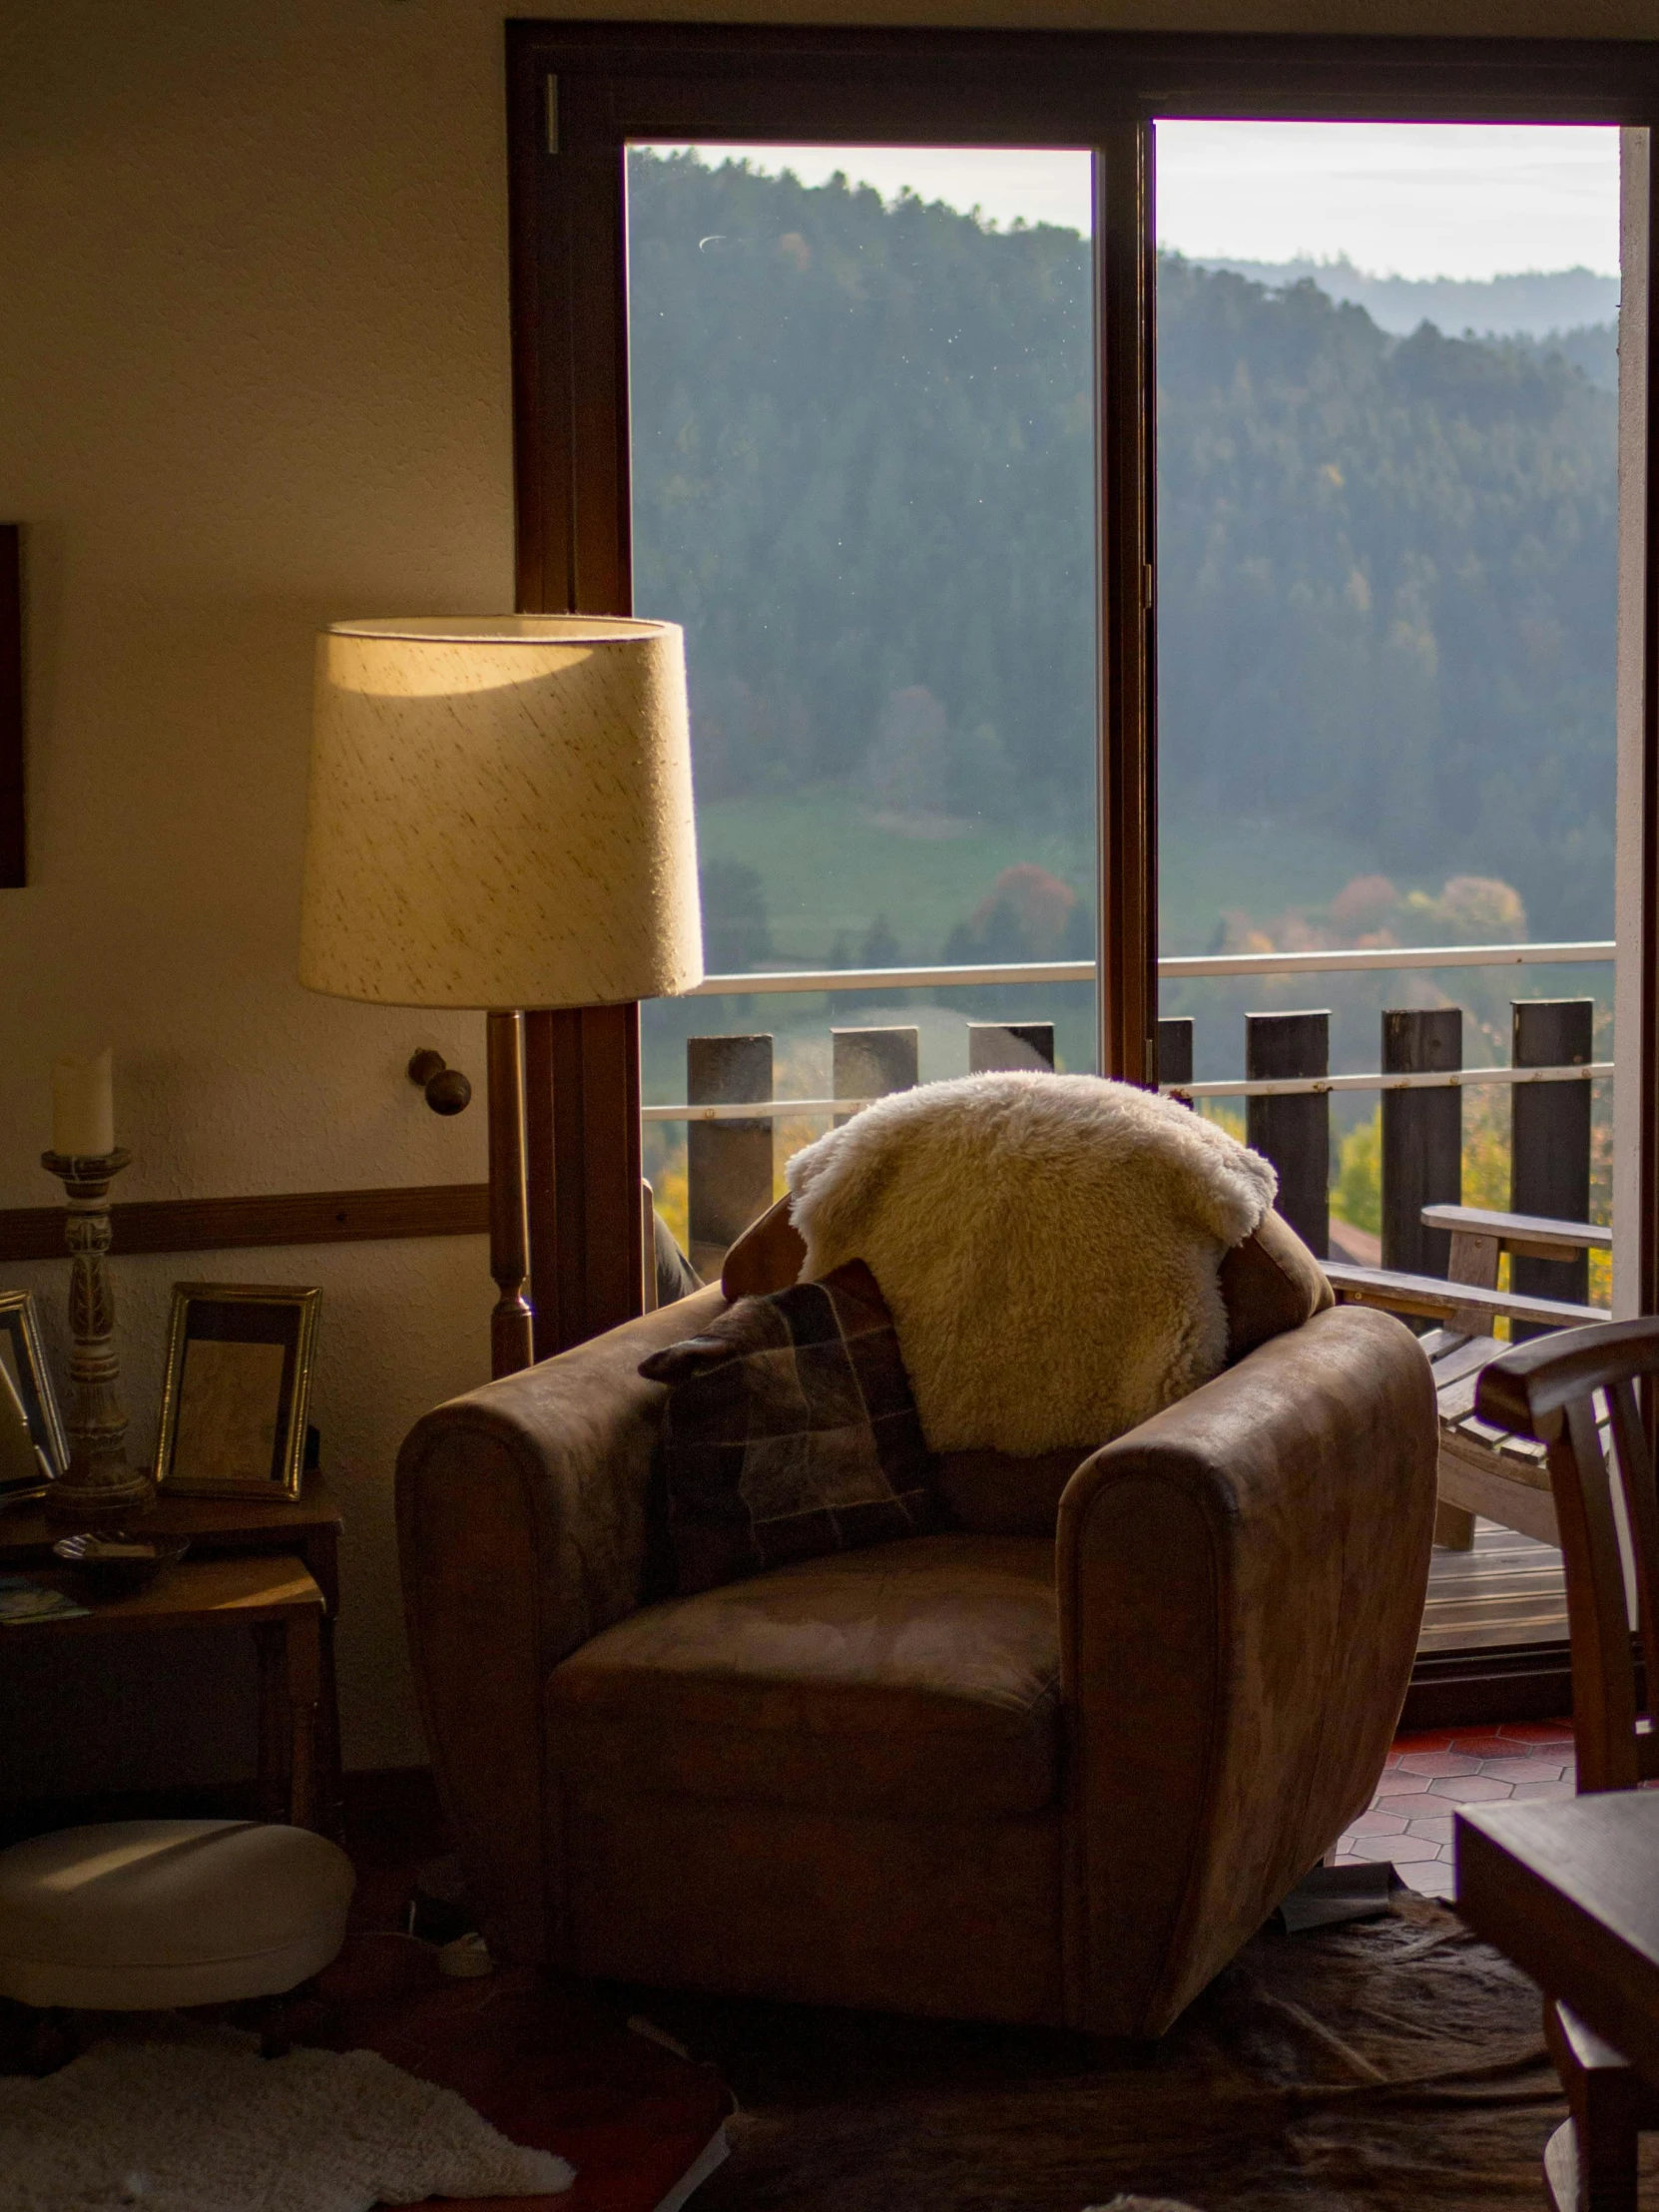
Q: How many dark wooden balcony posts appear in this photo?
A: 7